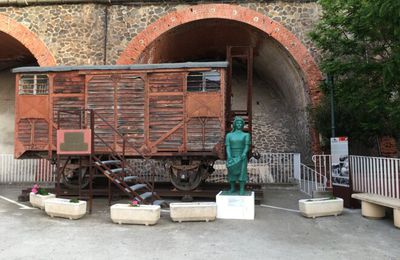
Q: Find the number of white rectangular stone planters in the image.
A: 5